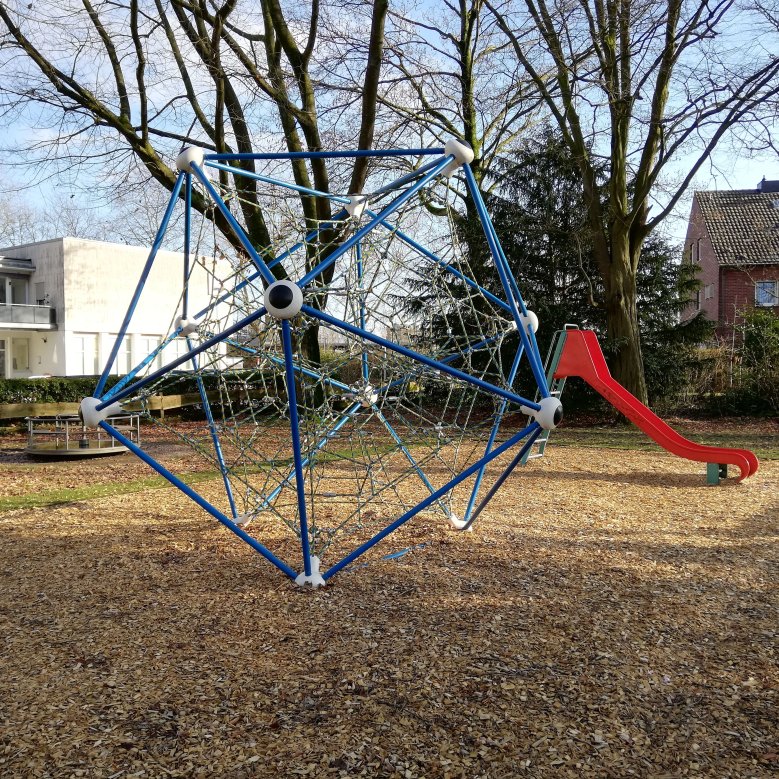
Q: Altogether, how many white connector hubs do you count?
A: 12